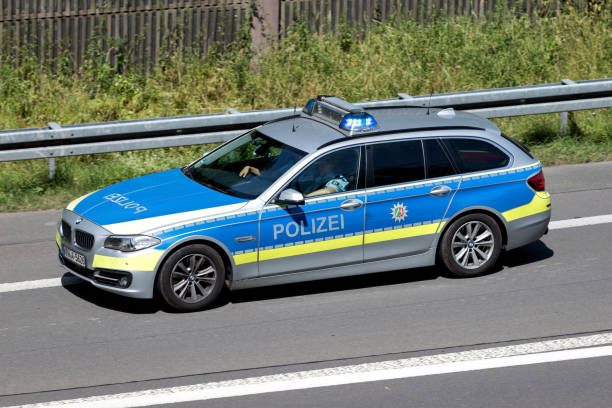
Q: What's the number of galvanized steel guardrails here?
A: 1